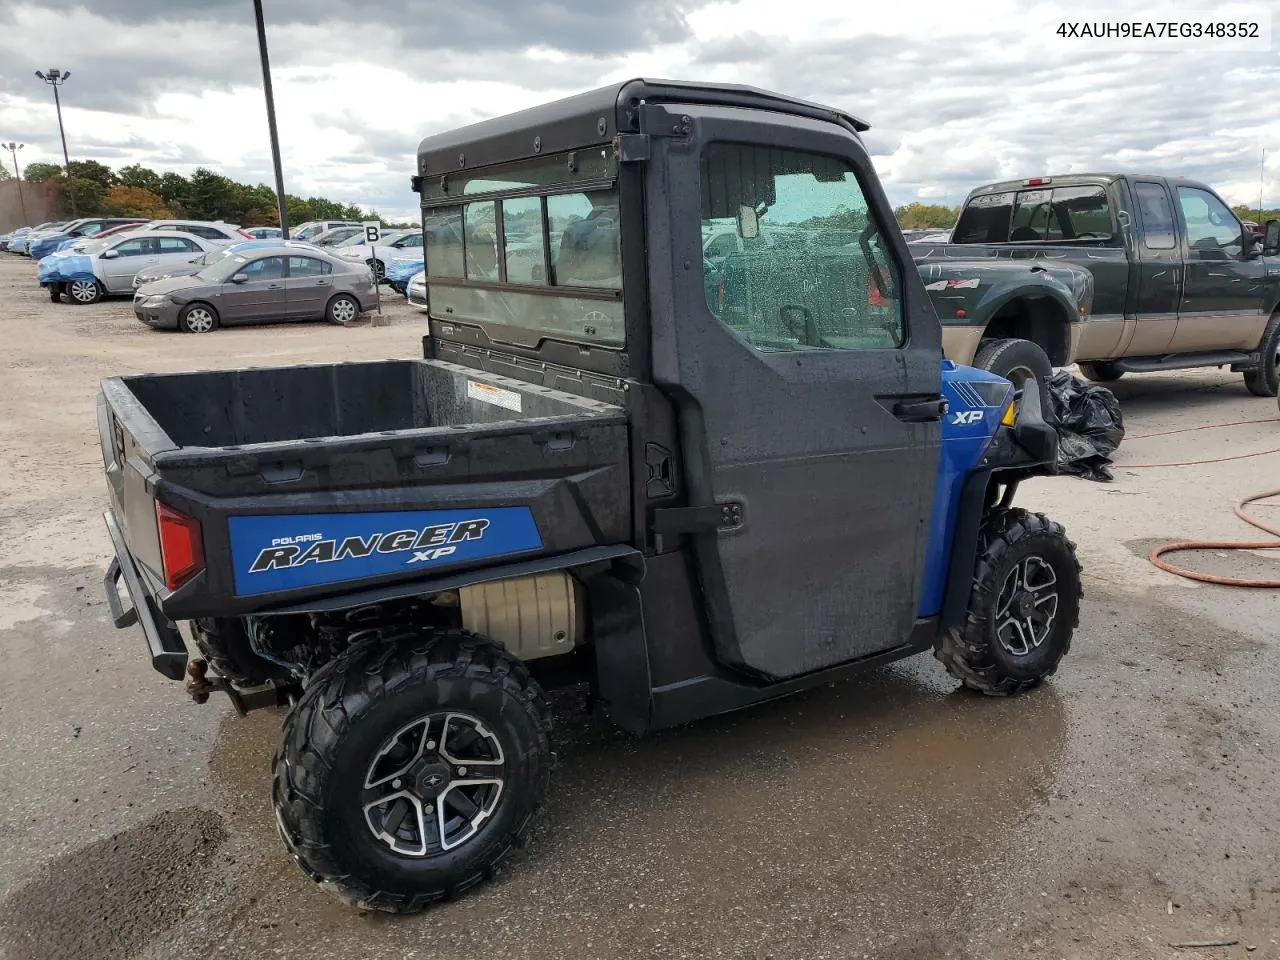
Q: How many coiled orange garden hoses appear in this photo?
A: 1